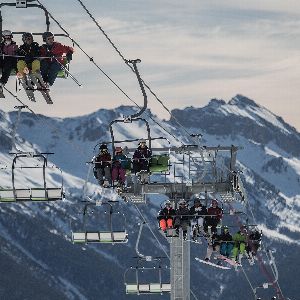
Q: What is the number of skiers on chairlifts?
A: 14